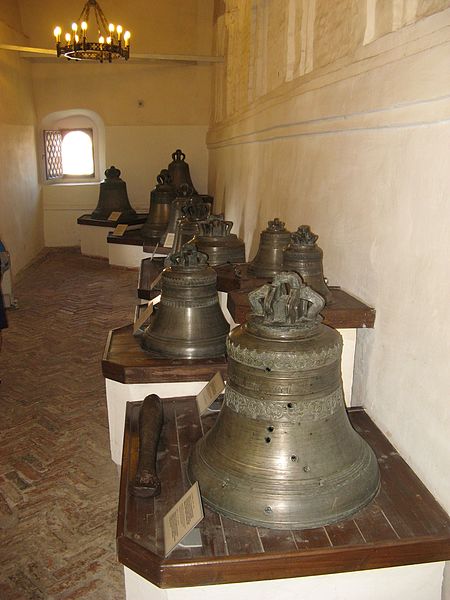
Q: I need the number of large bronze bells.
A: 10